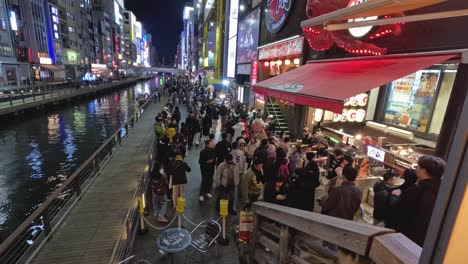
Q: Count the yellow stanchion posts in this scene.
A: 3